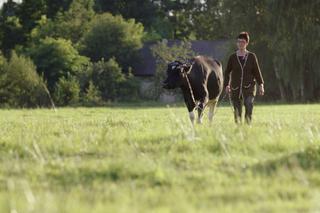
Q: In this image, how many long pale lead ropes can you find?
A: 1